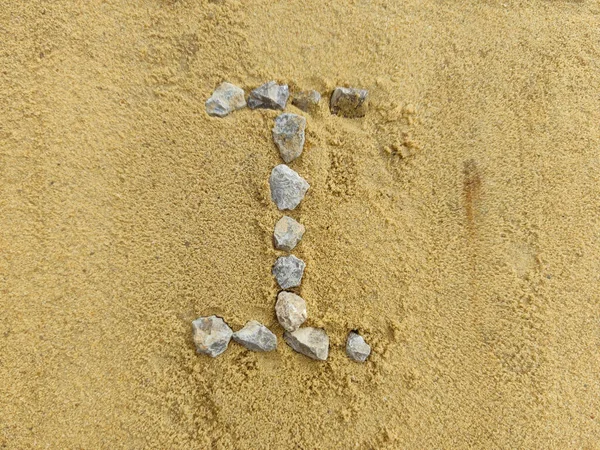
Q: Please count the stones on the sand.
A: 13